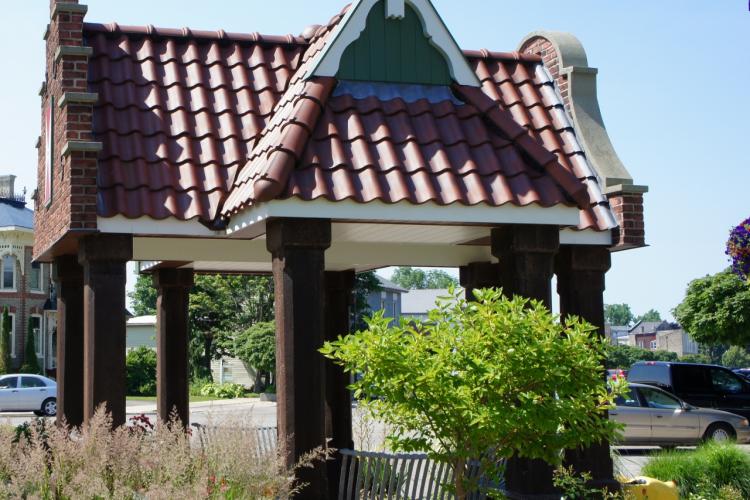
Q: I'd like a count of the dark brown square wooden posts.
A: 8